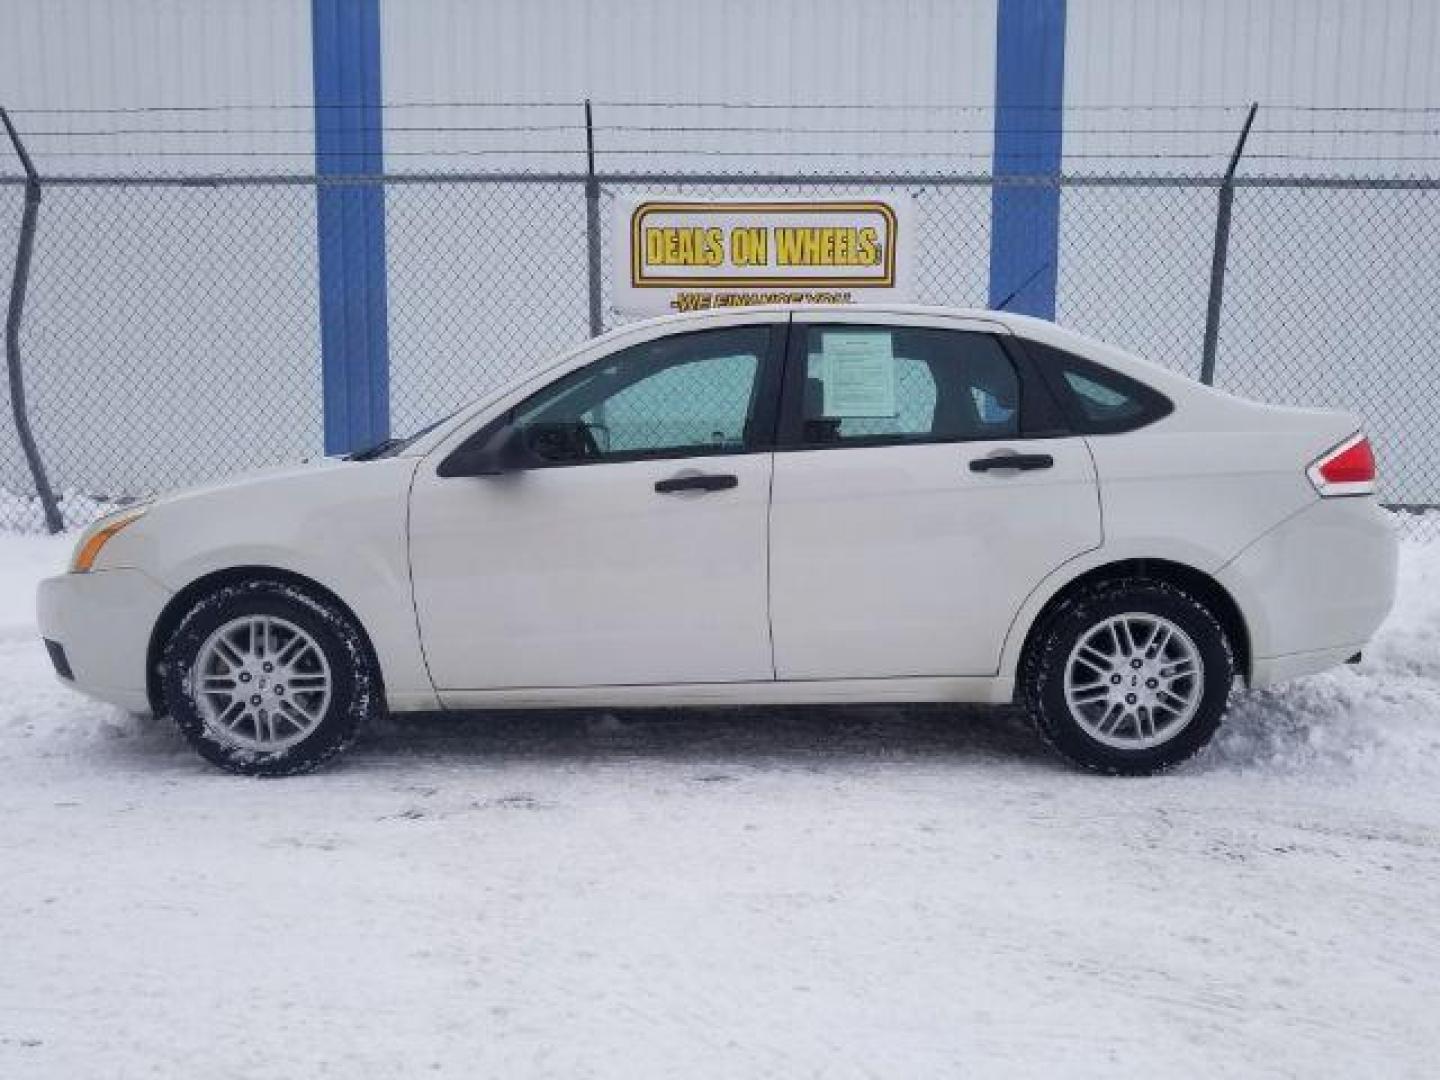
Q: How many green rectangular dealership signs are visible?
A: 0